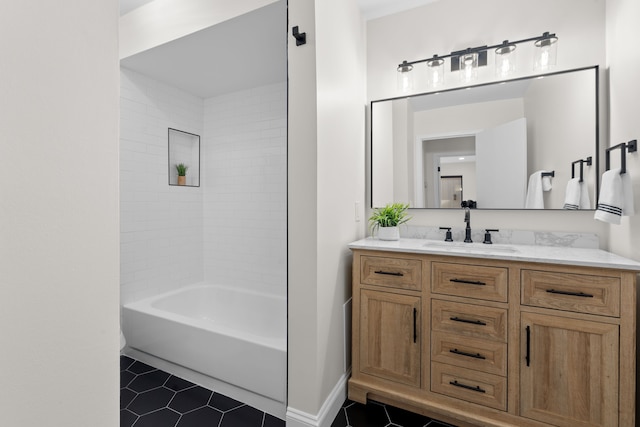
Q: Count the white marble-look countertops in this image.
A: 1